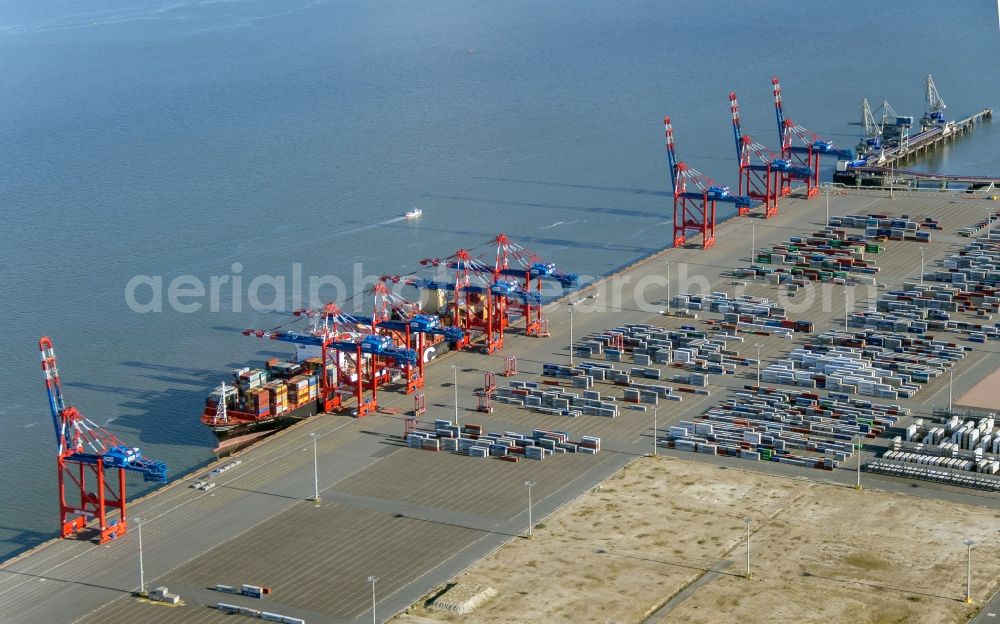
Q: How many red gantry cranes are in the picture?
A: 8